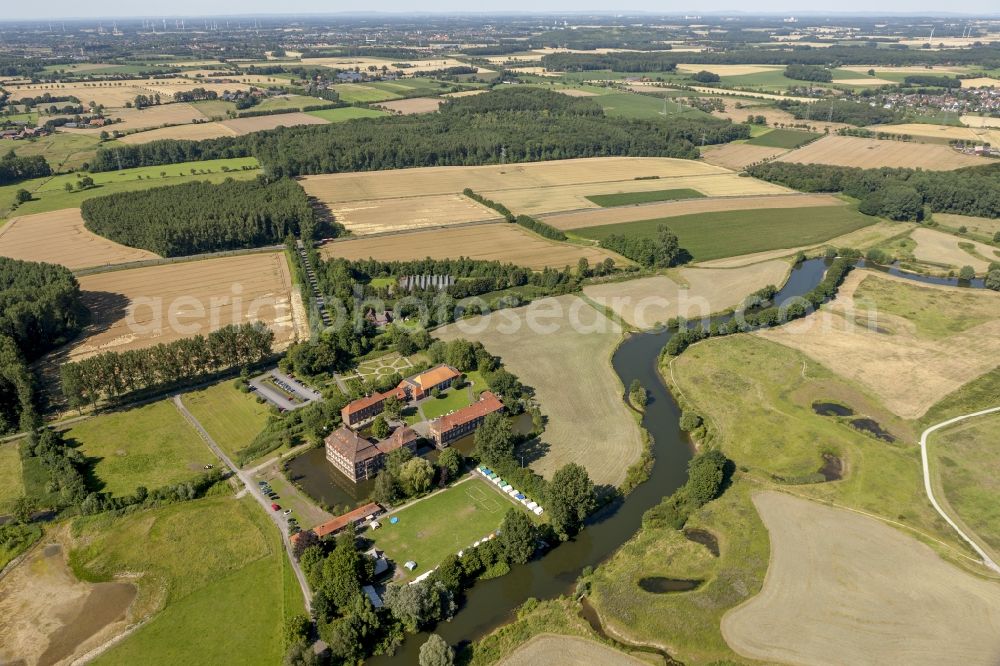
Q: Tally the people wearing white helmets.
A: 0